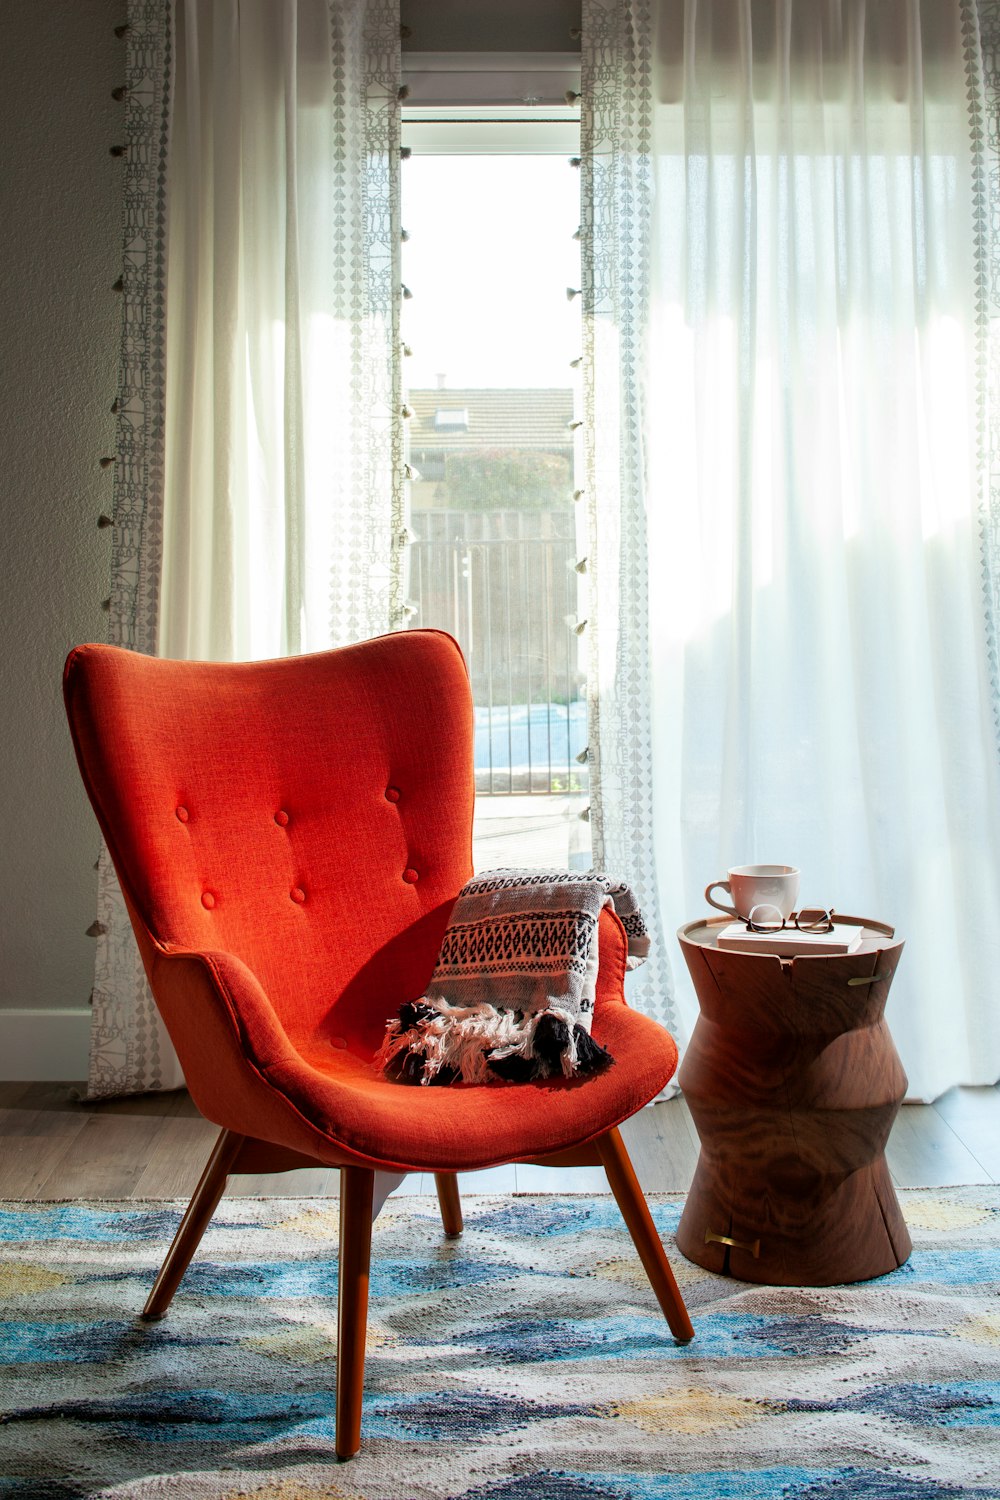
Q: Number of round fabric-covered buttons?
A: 7